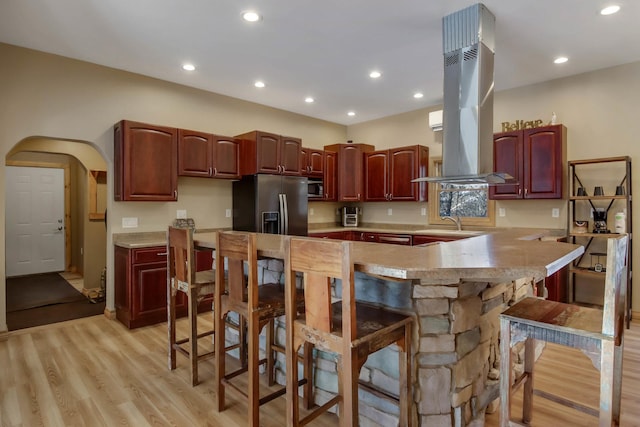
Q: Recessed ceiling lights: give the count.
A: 9